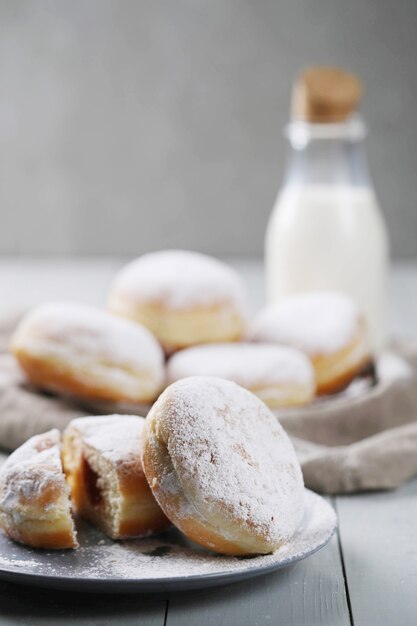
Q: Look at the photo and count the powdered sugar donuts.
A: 6